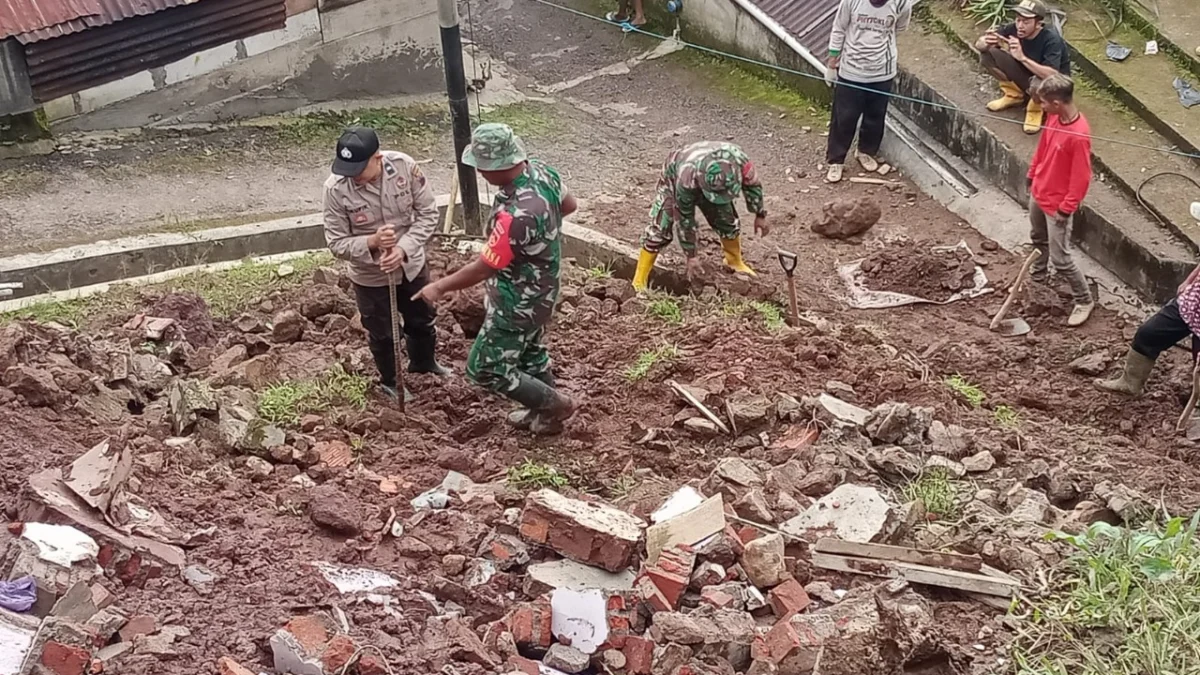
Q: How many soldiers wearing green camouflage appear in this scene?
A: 2